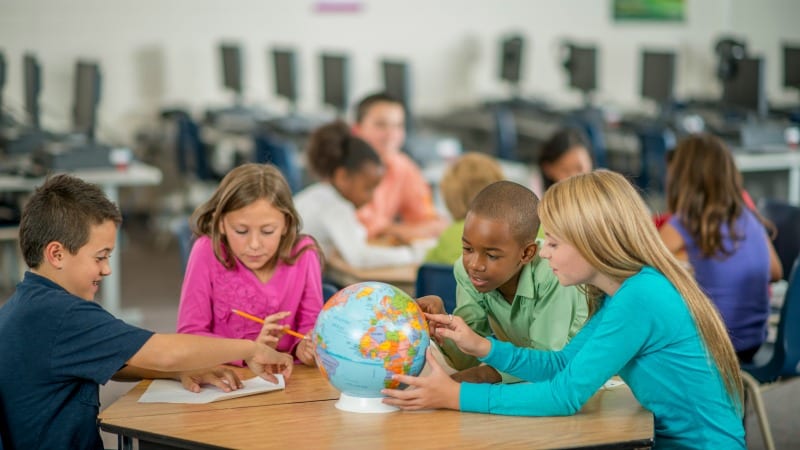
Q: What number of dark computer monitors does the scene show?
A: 12